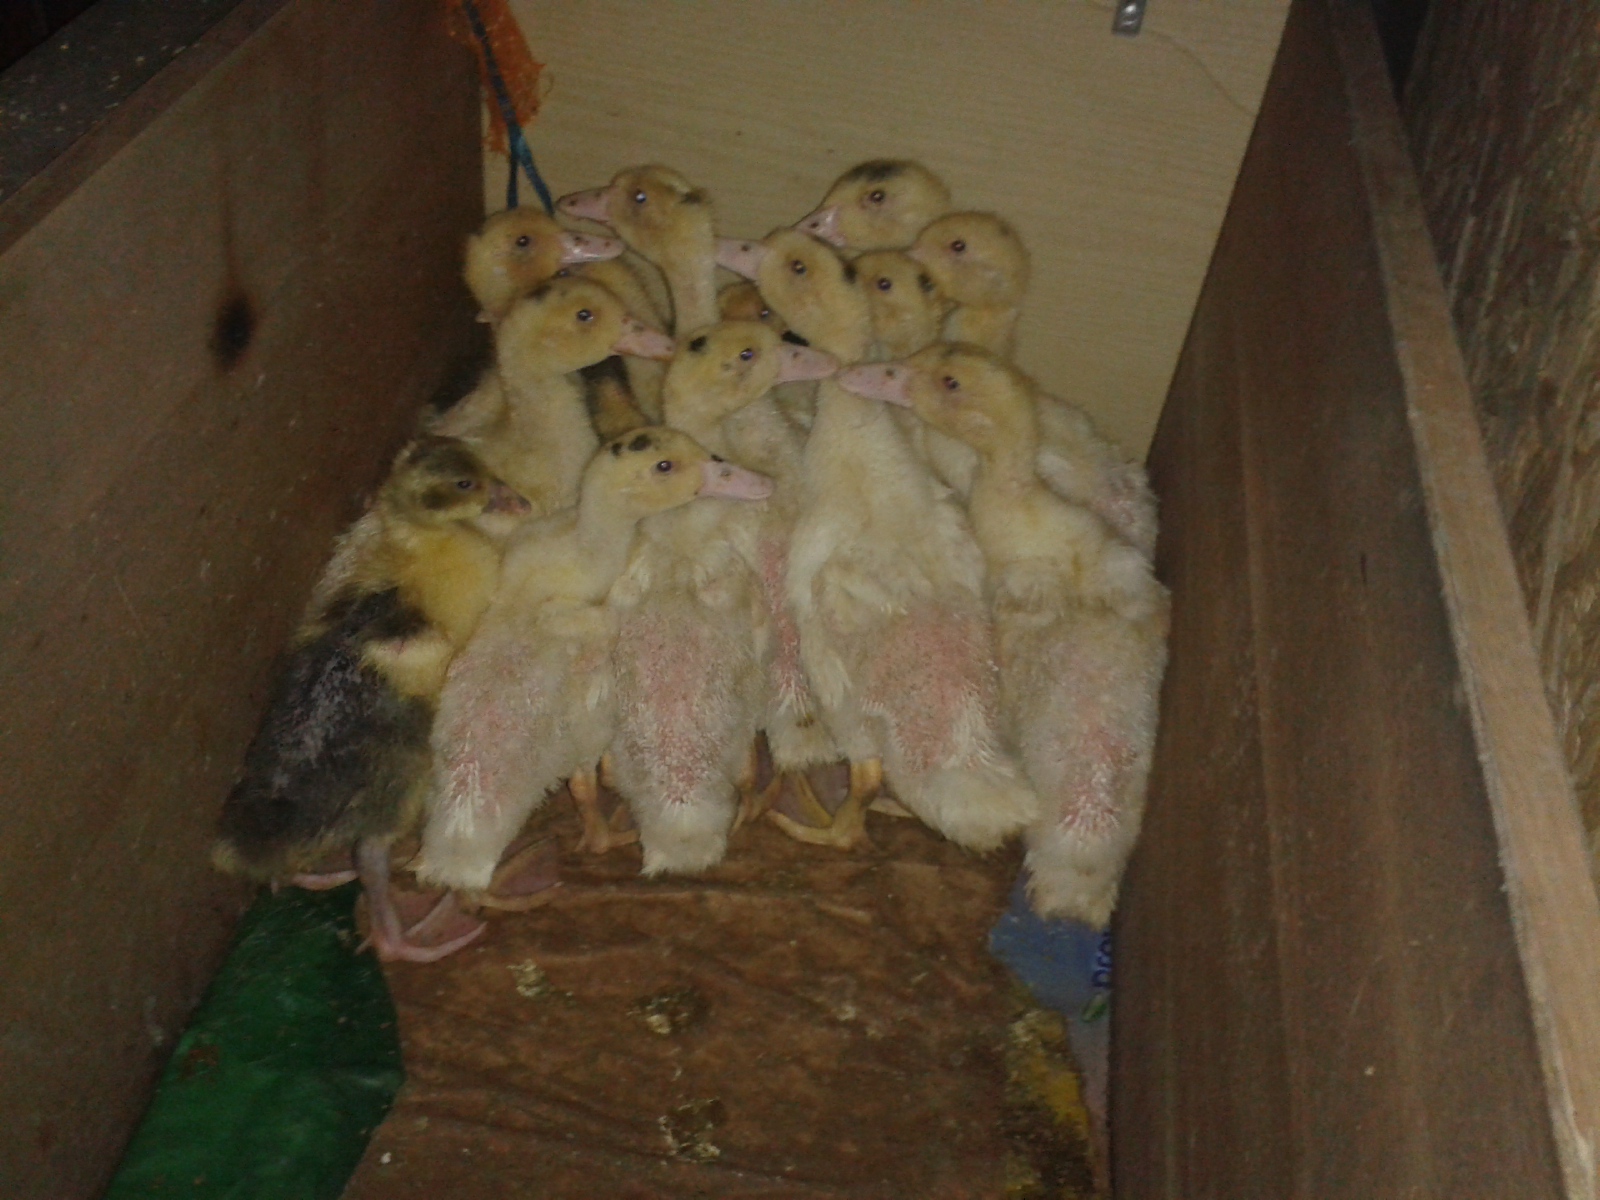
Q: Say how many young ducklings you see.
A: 13